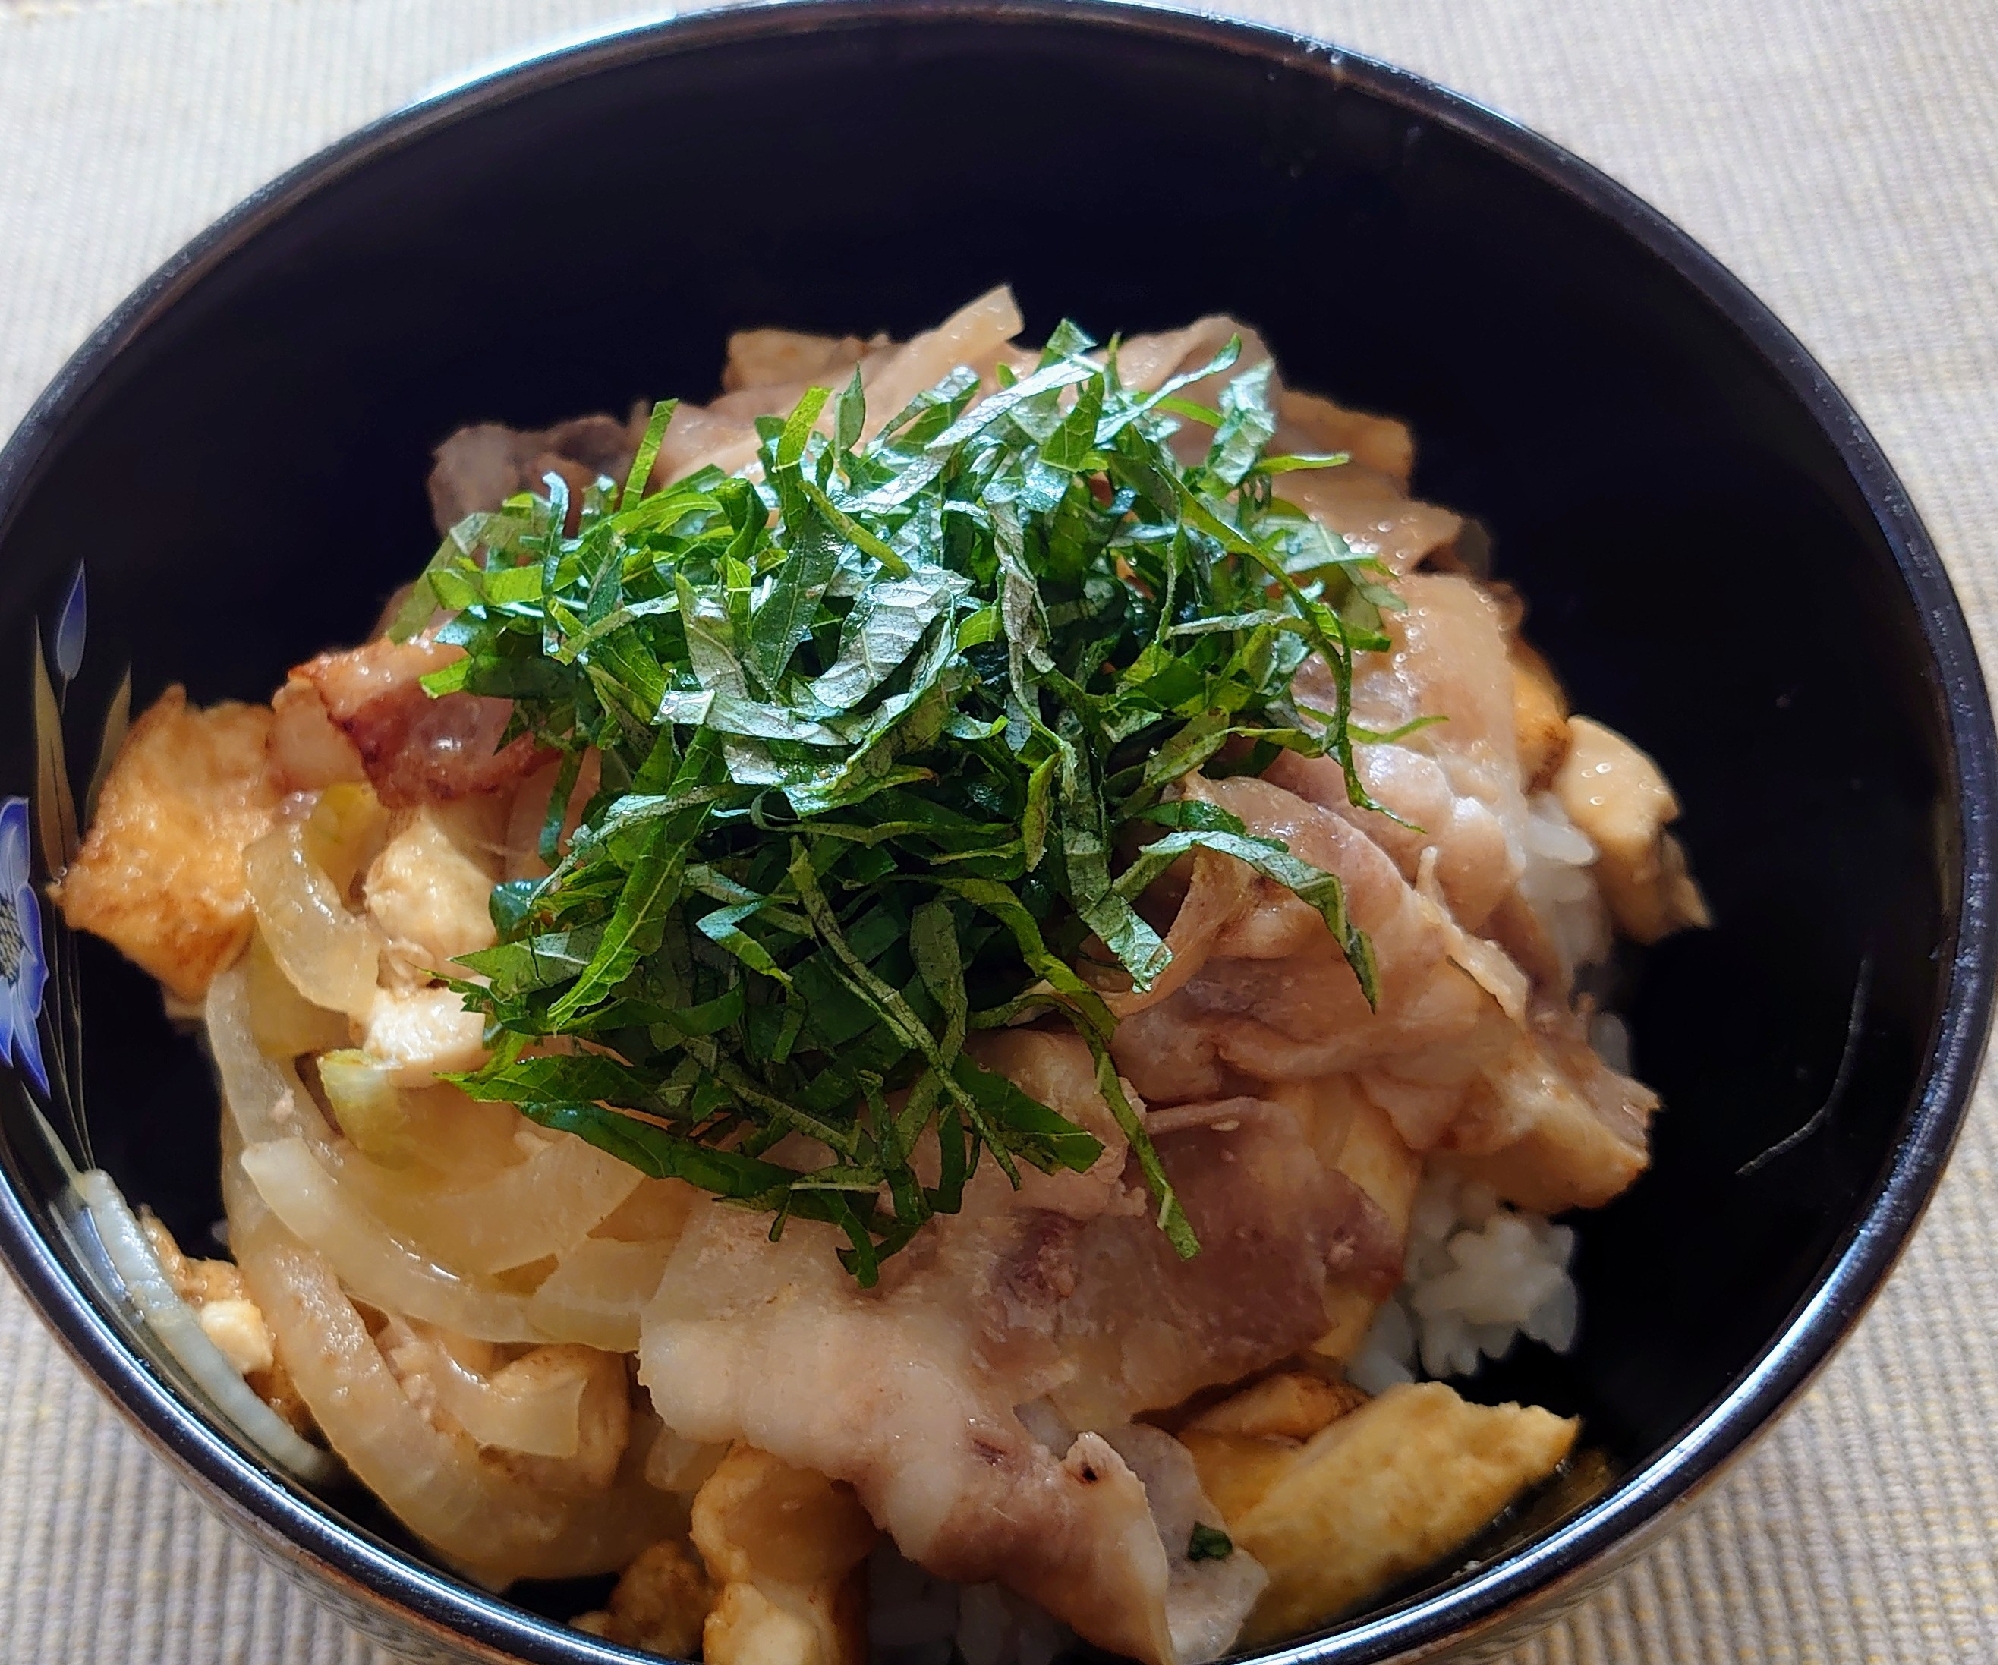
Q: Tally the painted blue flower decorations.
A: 2